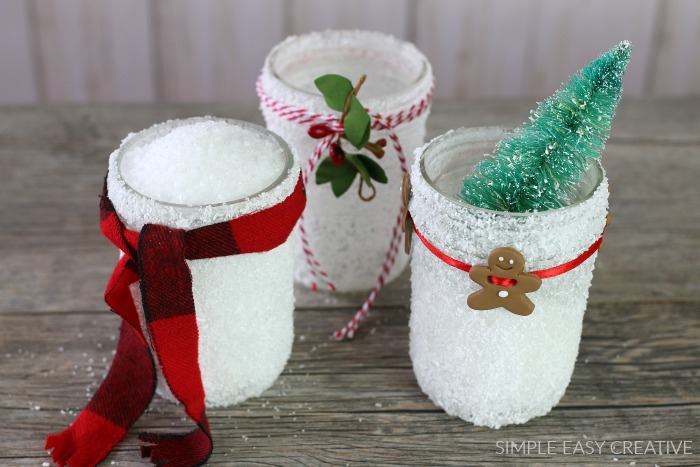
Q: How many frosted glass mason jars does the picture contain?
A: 3